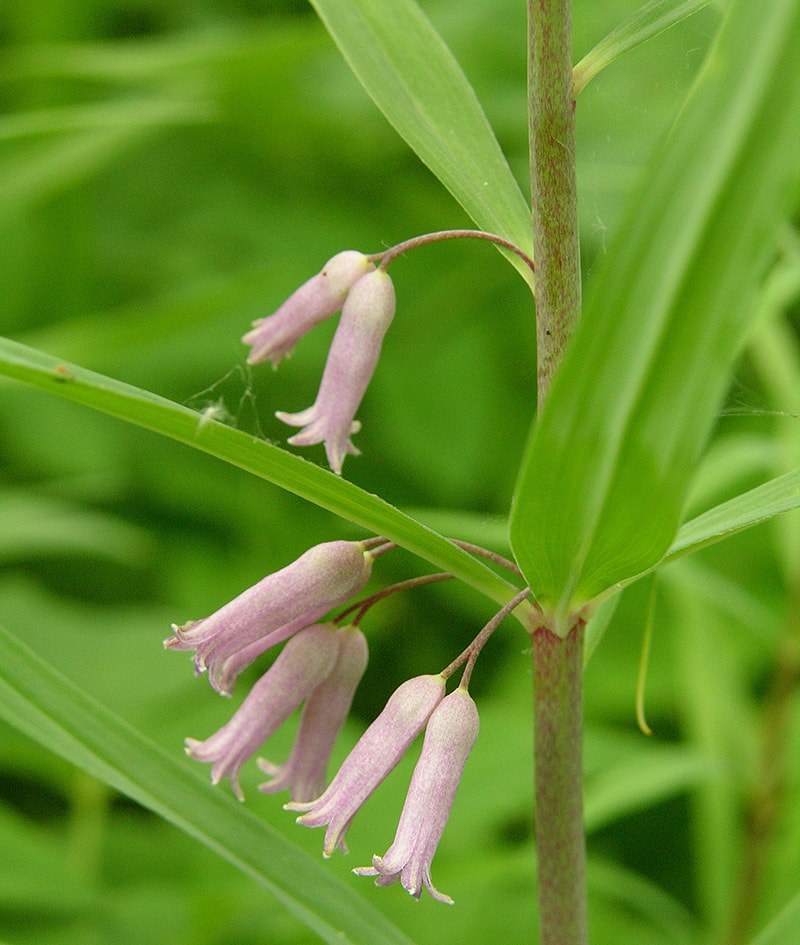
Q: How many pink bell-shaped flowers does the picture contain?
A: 8